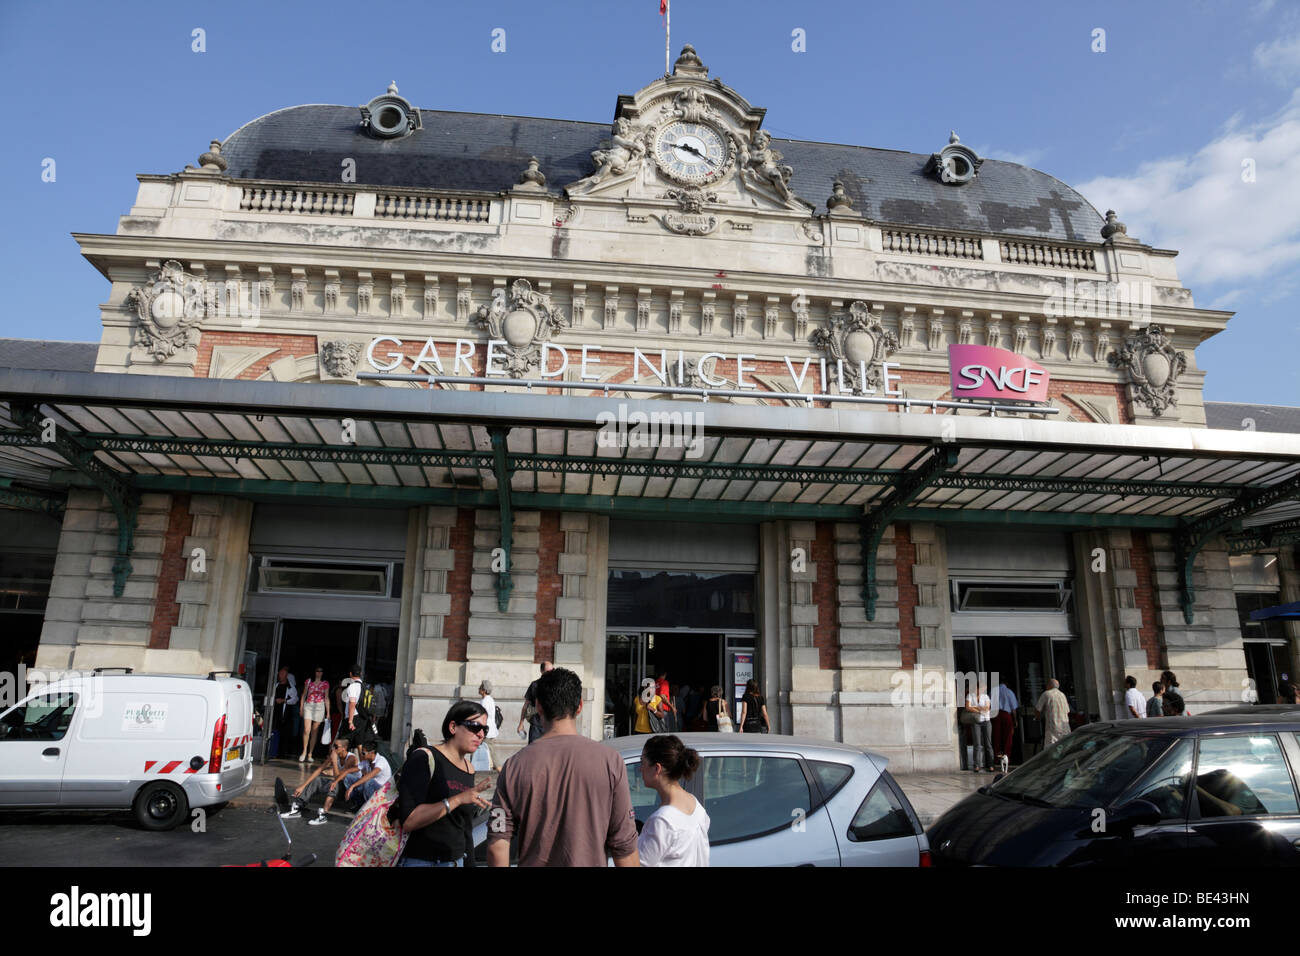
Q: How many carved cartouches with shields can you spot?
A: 4